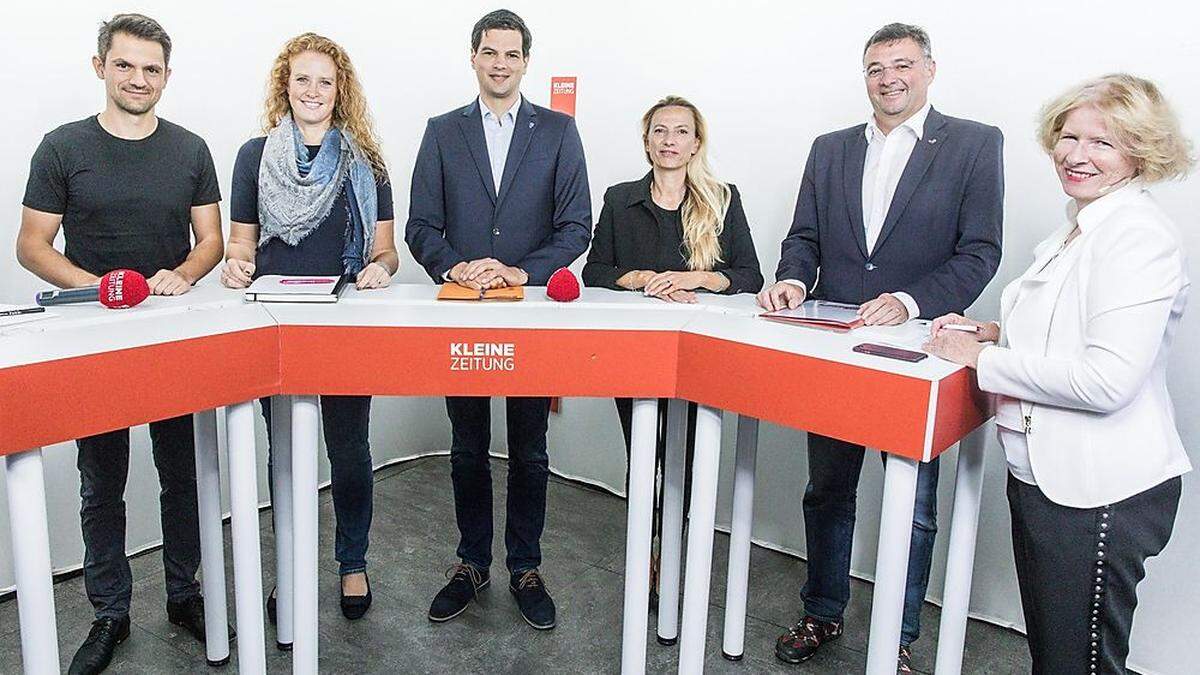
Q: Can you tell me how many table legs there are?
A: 11